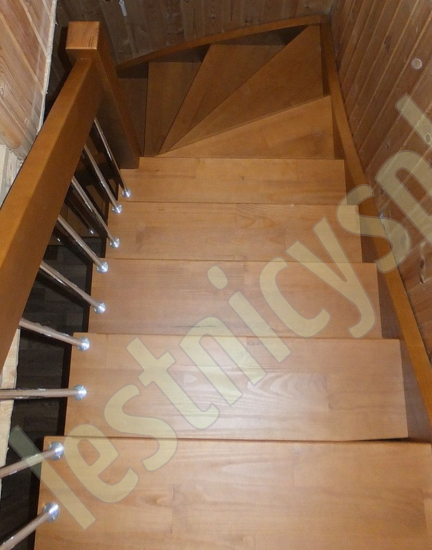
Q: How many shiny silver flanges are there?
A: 9